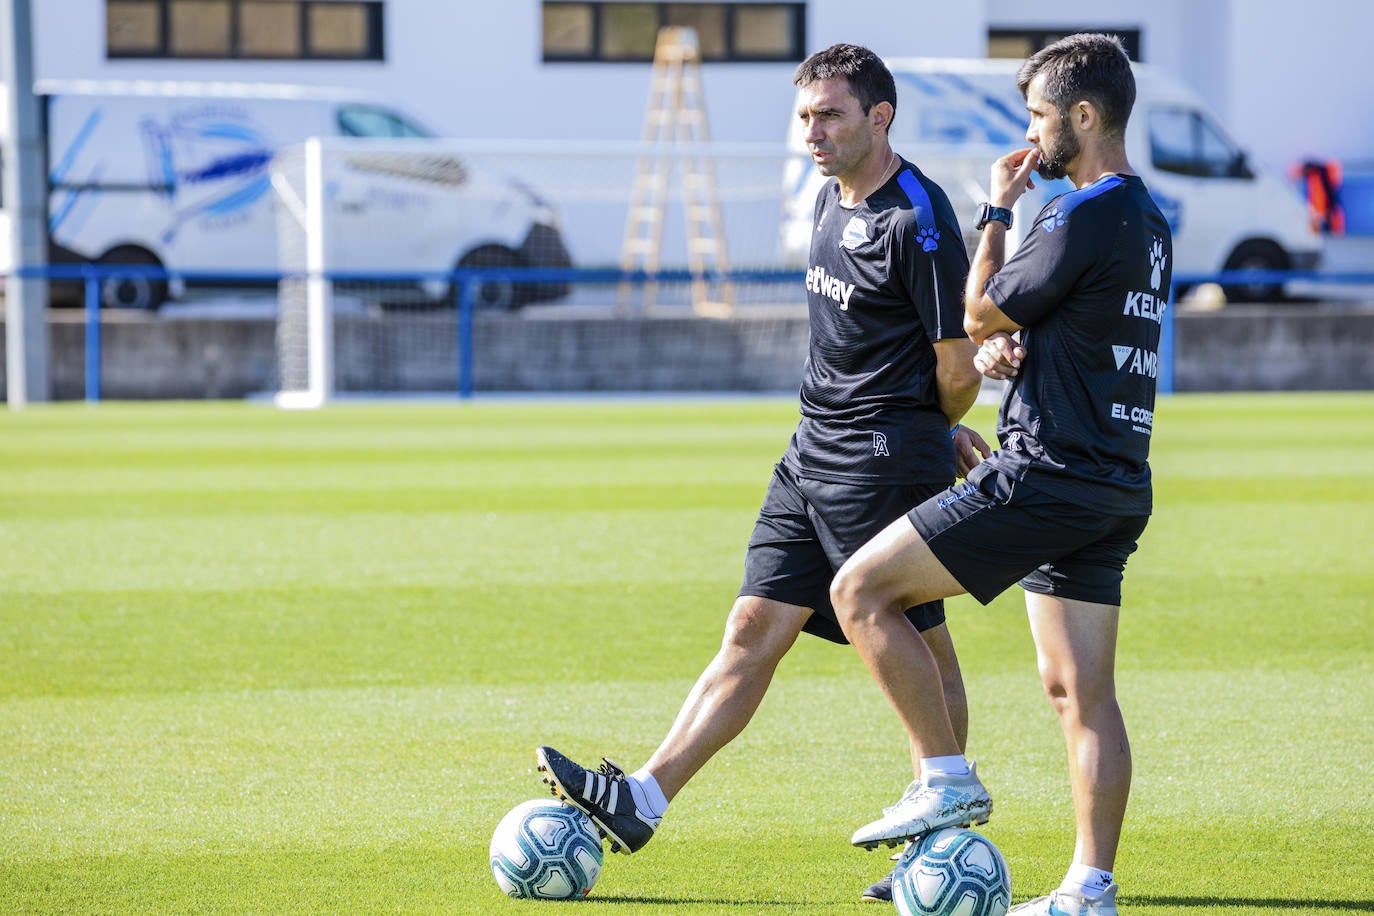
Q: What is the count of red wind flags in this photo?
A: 0